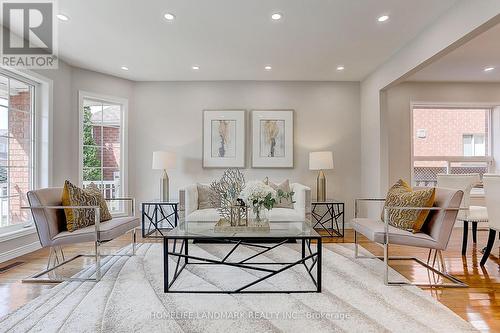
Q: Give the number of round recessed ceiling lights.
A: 9